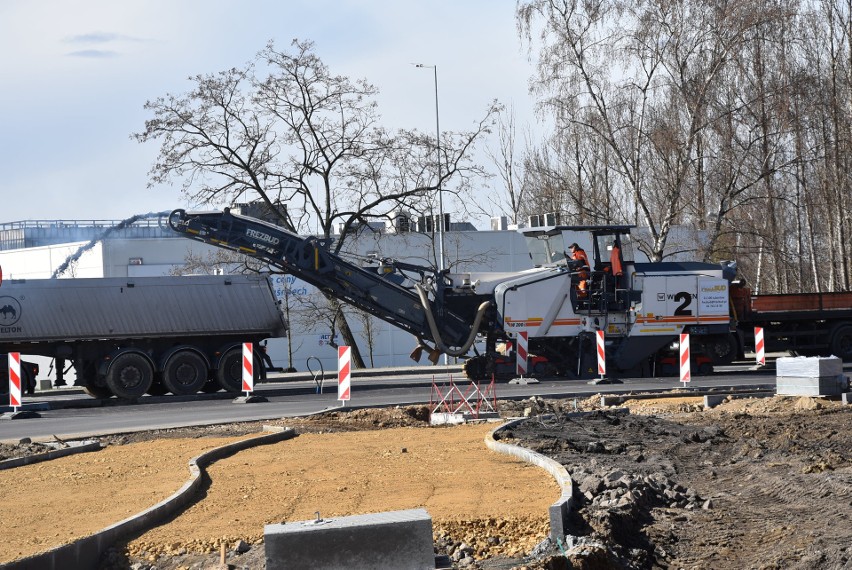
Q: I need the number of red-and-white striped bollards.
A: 7